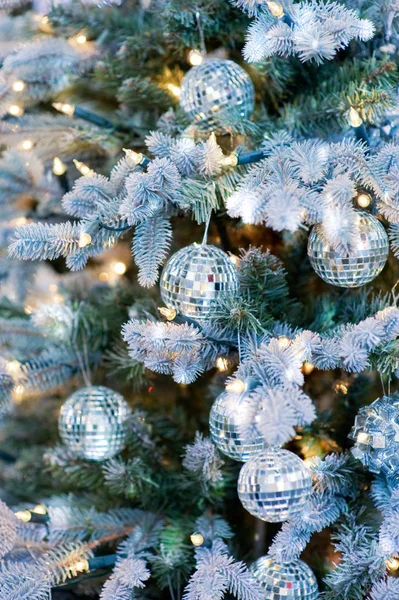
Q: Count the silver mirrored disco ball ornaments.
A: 7